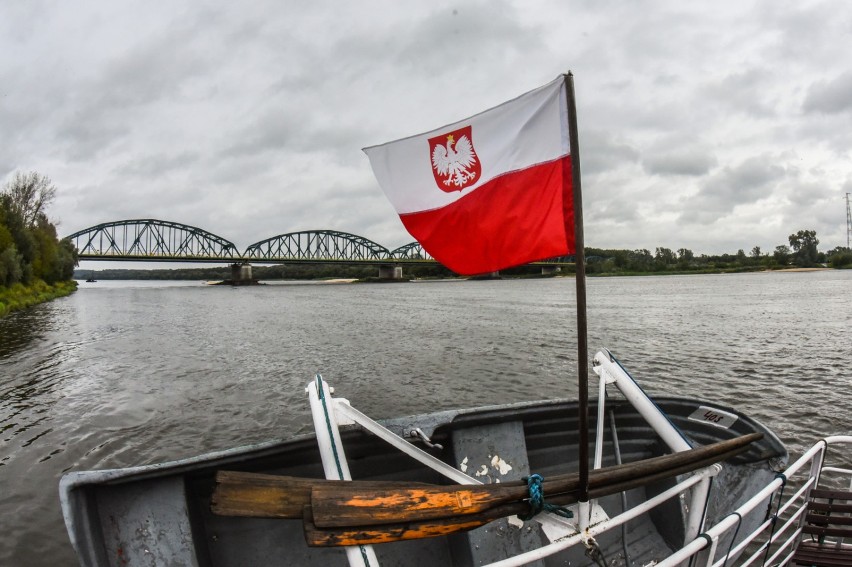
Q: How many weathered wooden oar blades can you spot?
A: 3